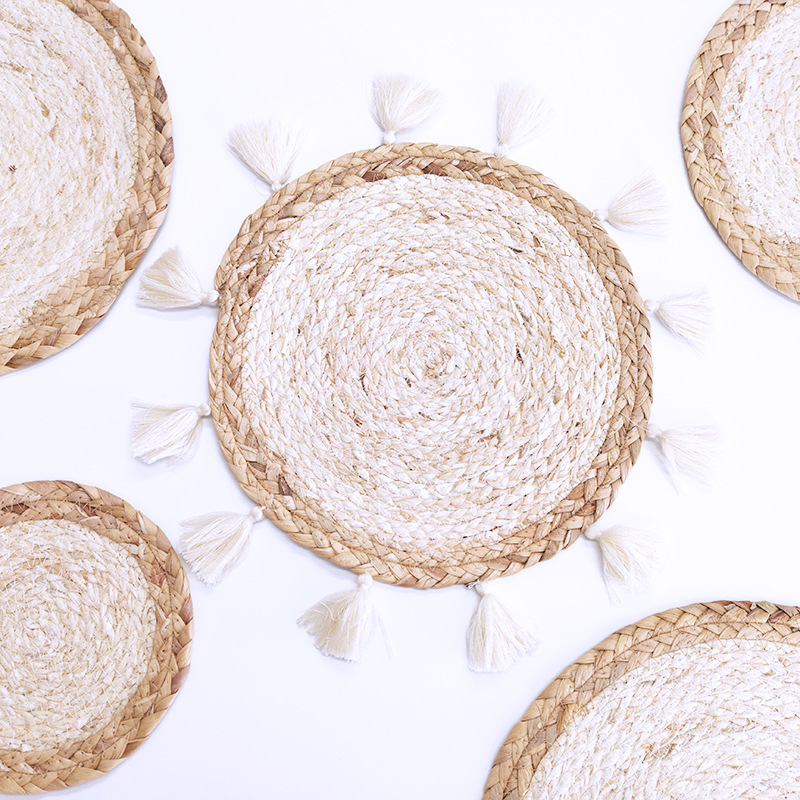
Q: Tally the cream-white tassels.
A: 12